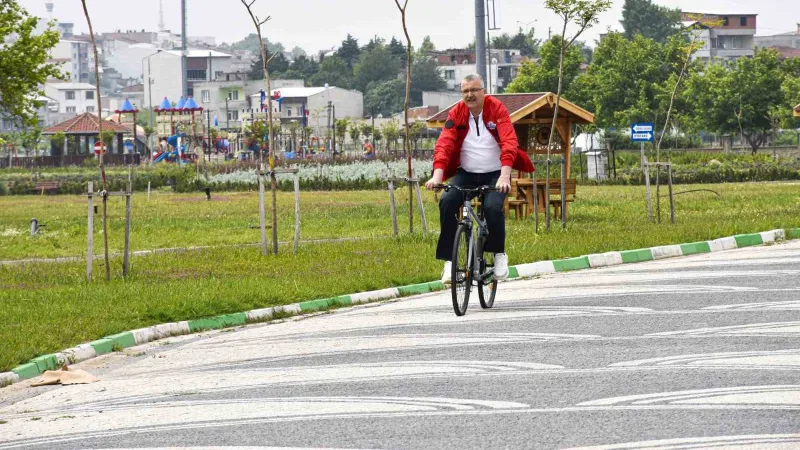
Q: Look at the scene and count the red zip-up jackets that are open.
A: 1